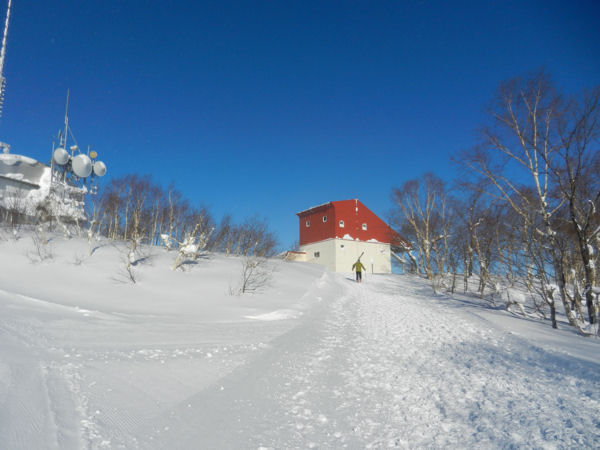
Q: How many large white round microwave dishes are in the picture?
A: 3